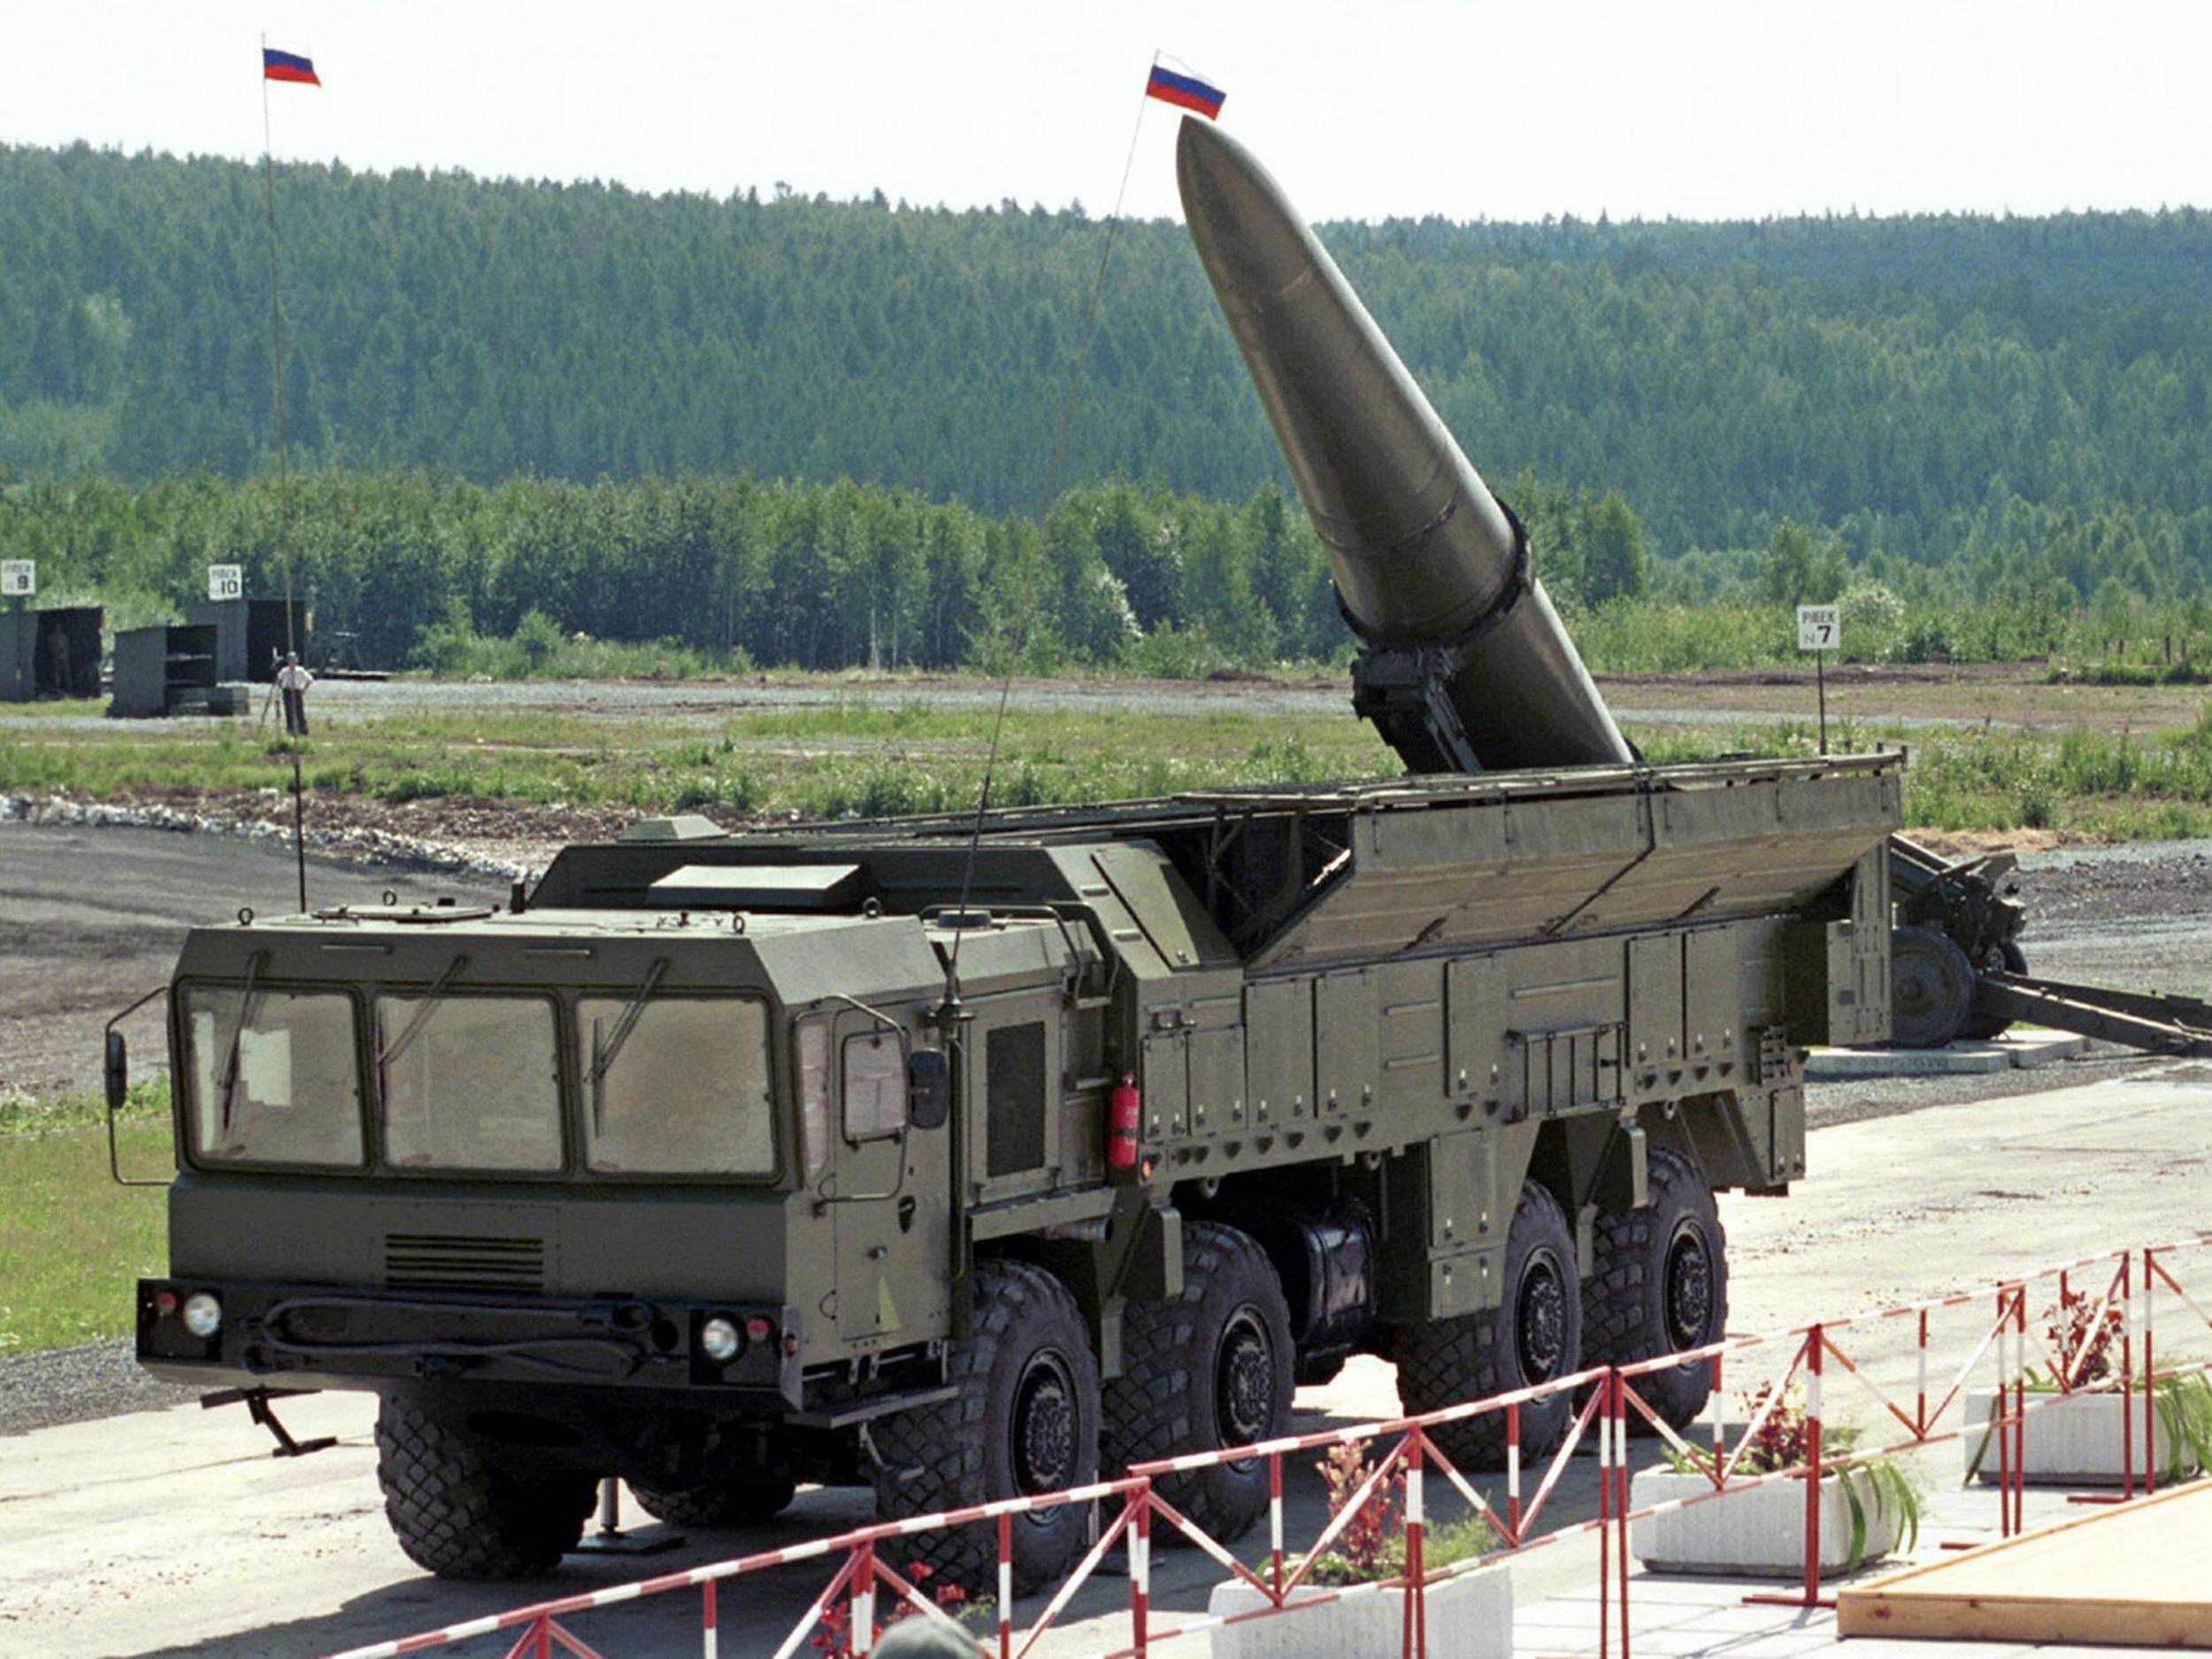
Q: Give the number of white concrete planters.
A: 3